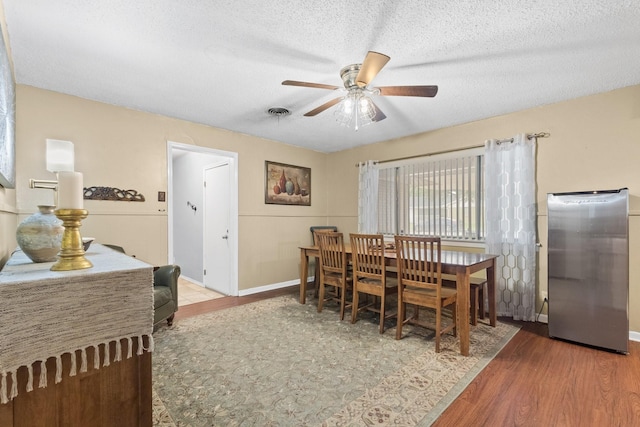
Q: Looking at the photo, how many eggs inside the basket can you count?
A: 0